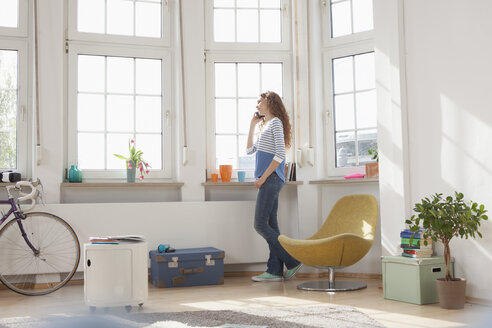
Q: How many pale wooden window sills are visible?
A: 4